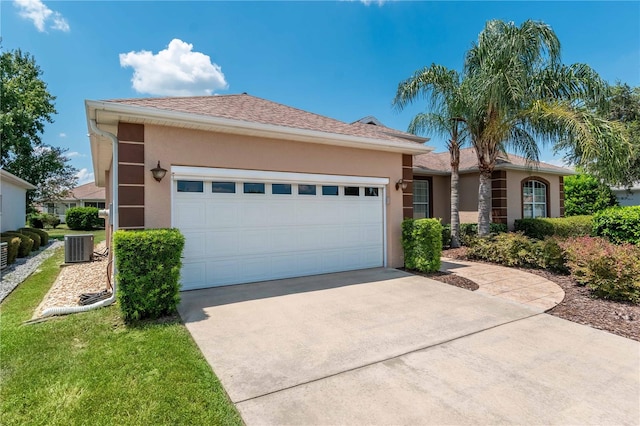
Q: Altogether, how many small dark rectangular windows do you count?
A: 8